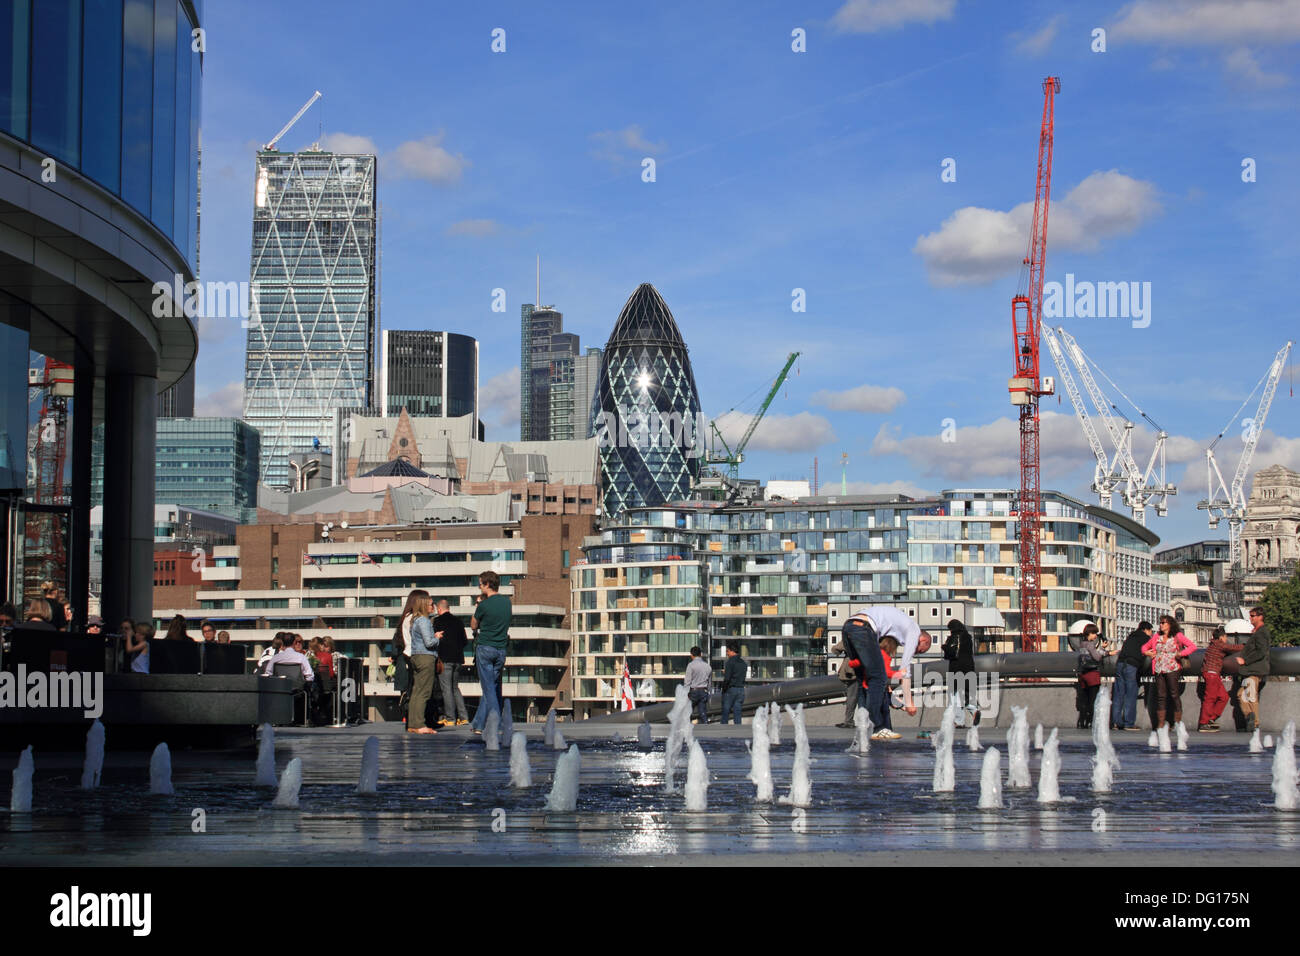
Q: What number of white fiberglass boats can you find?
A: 0